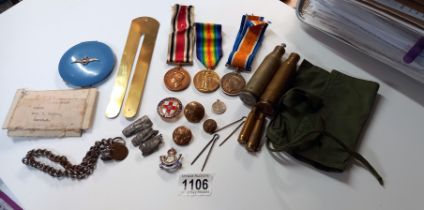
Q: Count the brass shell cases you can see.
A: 4